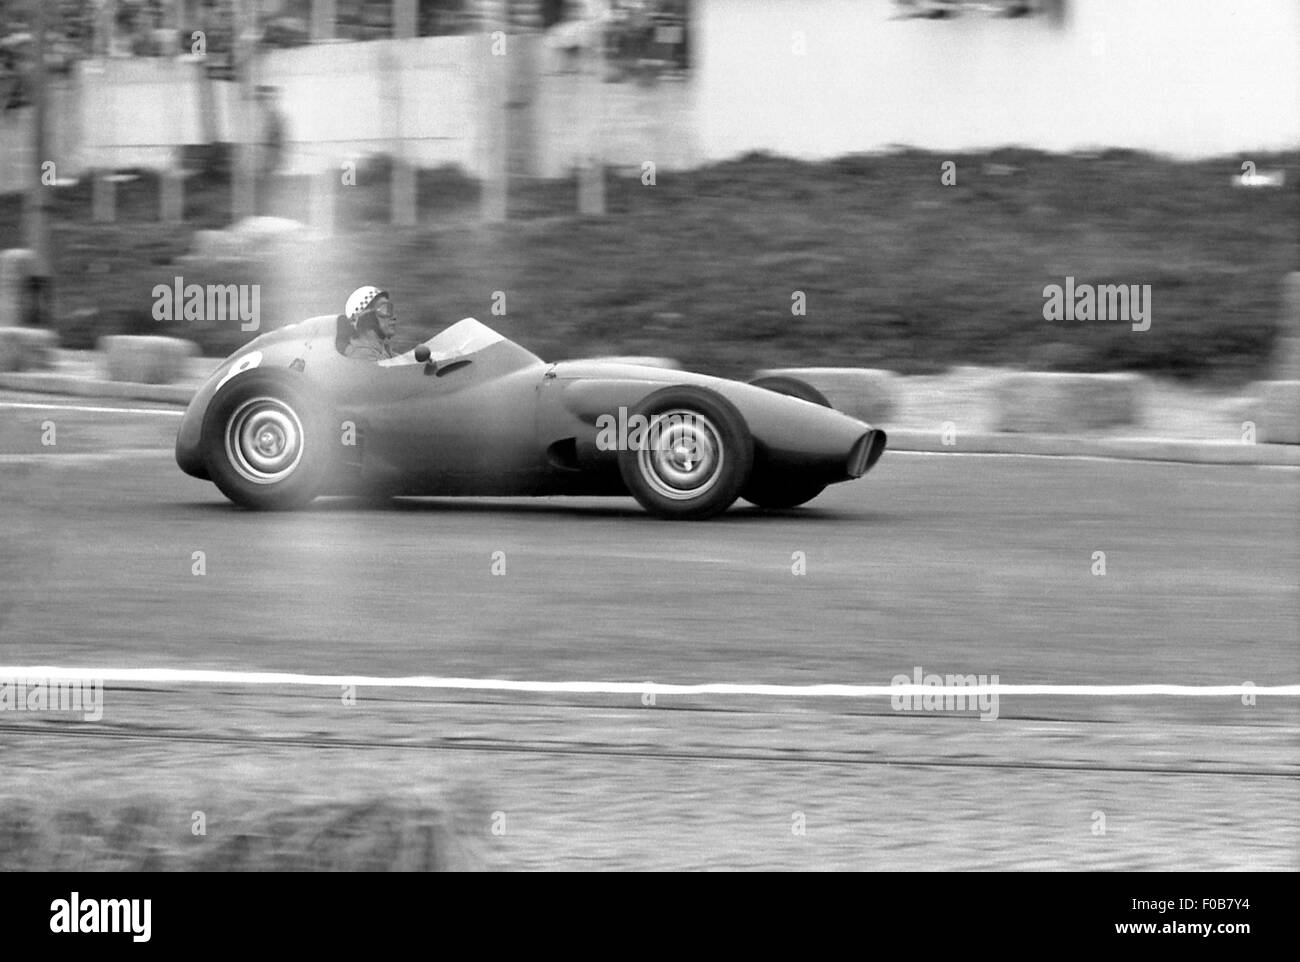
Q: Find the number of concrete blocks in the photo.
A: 6